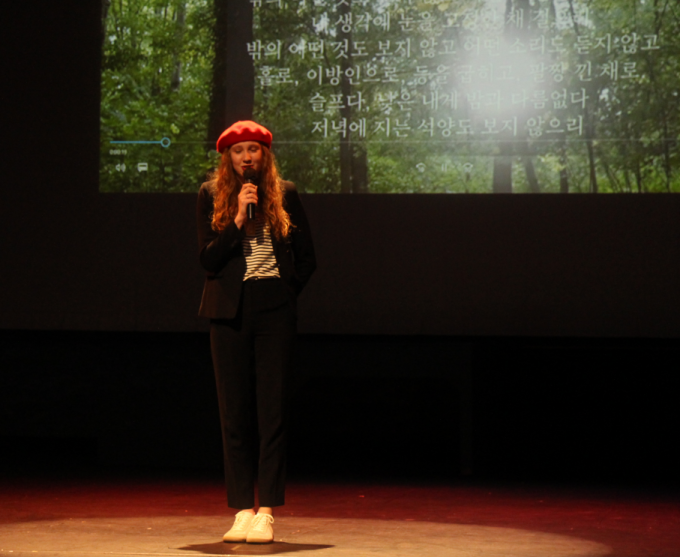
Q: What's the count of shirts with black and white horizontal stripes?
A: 1